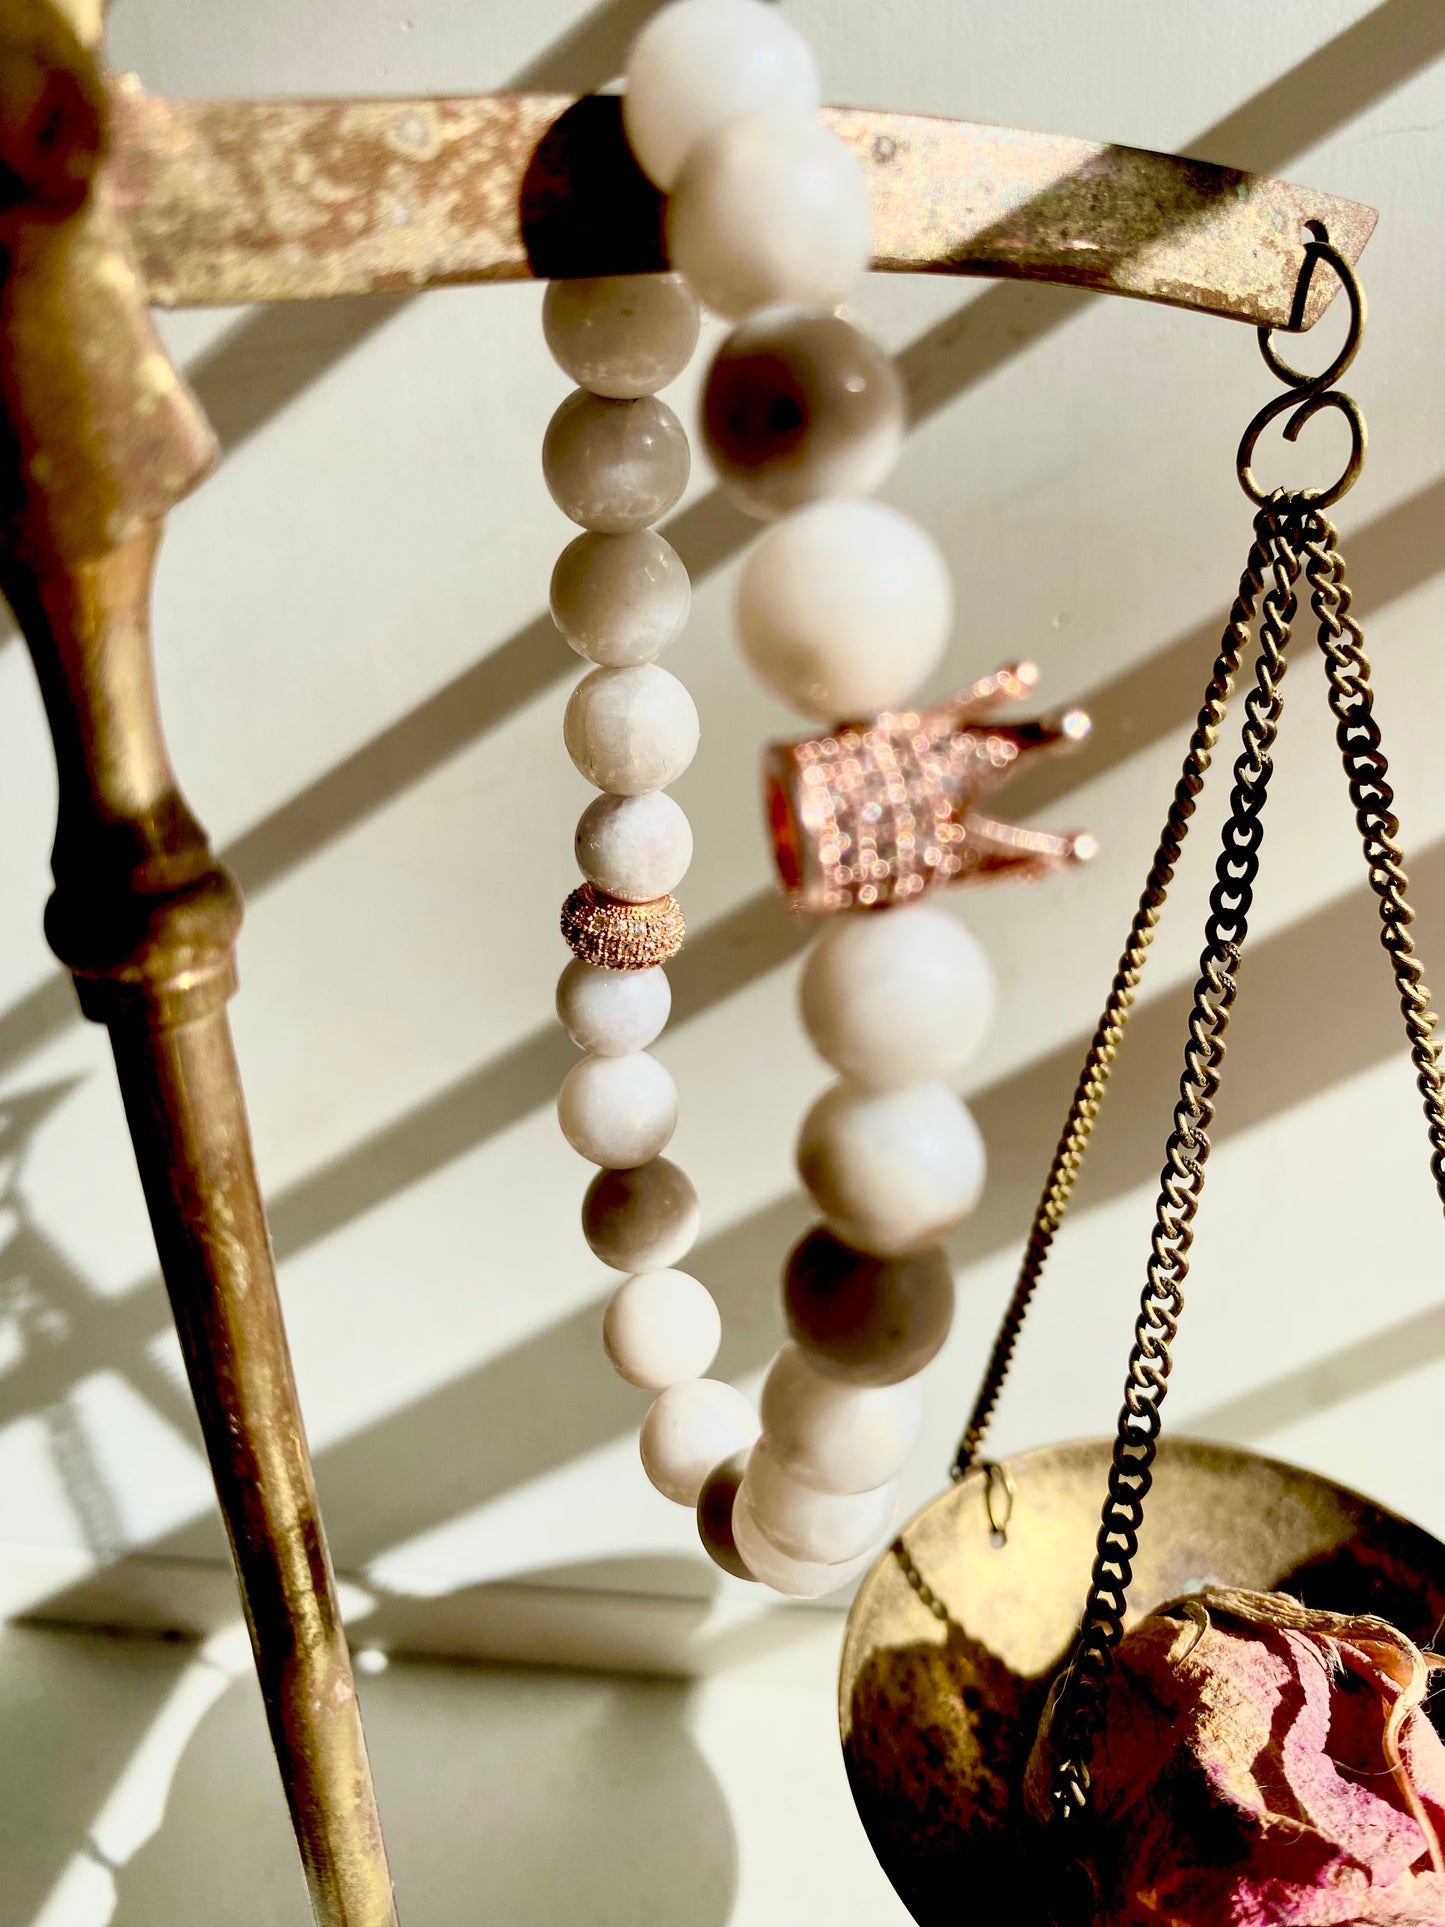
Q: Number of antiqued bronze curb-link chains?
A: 3